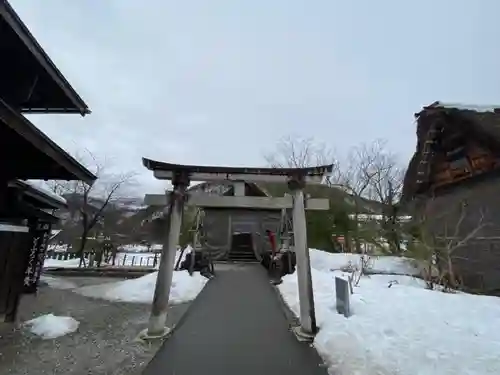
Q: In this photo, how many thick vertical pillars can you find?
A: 2